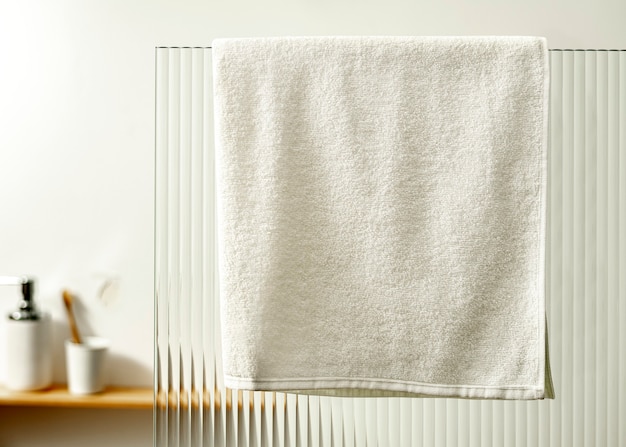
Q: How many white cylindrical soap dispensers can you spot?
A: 1